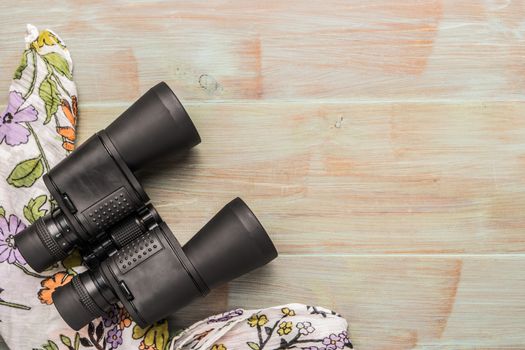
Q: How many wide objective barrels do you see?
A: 2